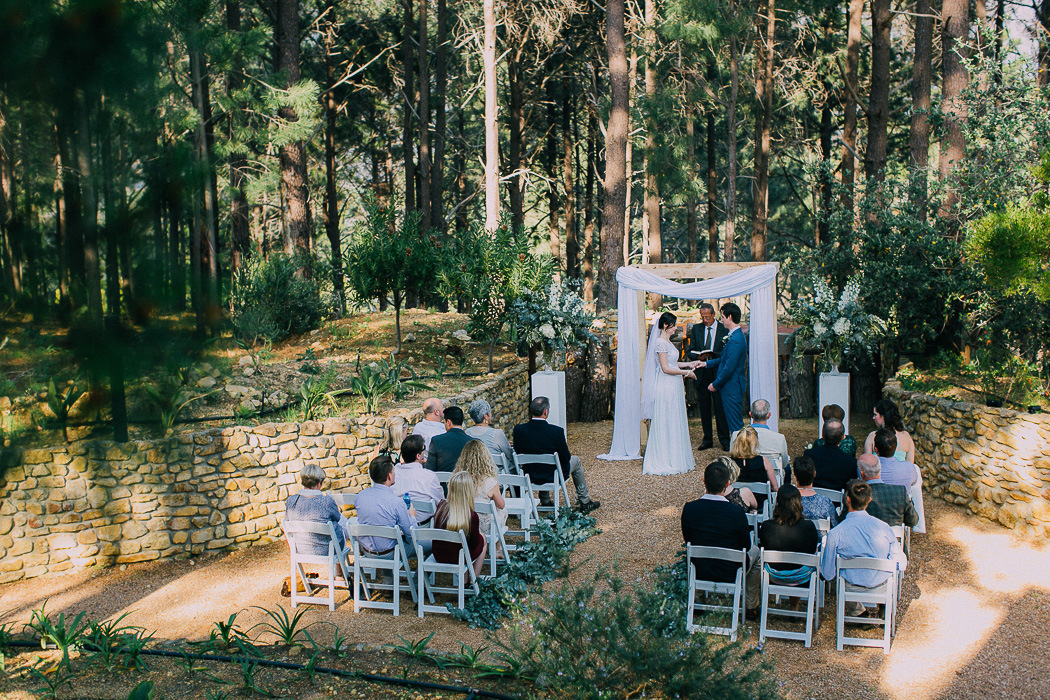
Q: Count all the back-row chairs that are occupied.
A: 6